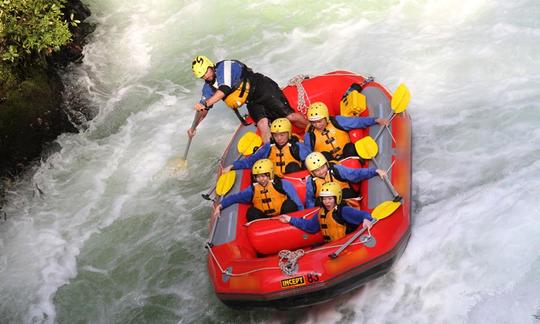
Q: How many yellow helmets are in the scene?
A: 6